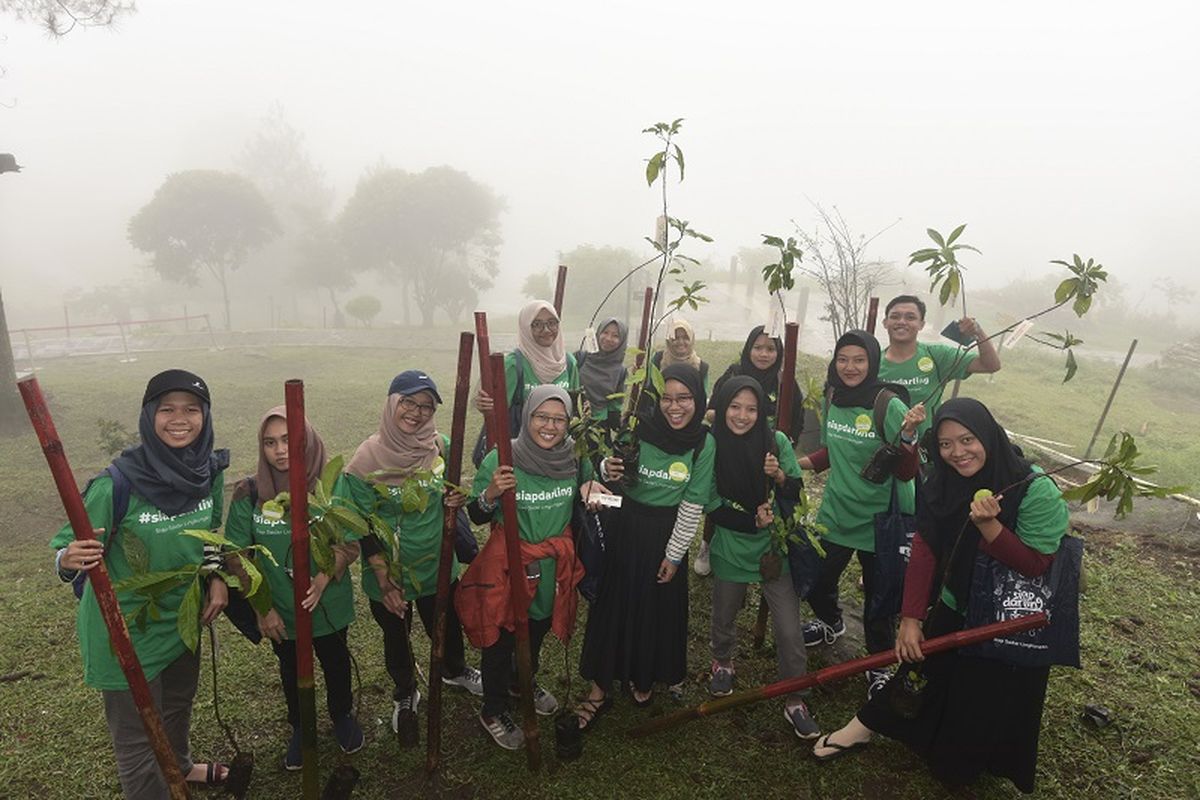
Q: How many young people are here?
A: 13